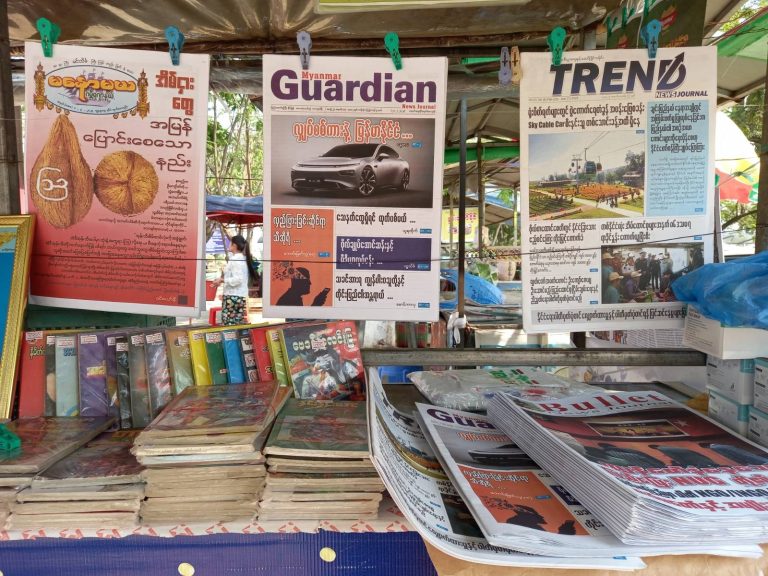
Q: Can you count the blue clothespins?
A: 2